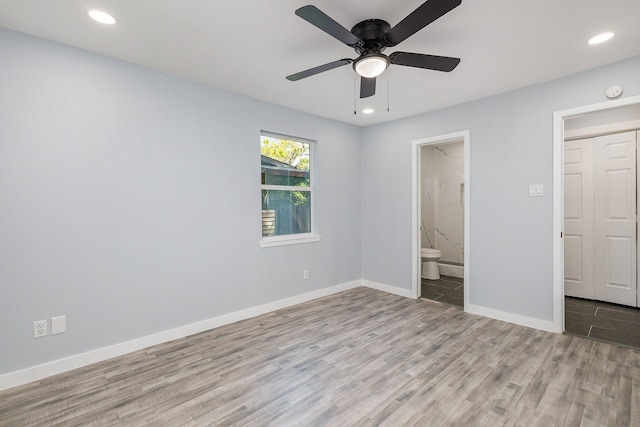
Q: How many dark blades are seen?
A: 5